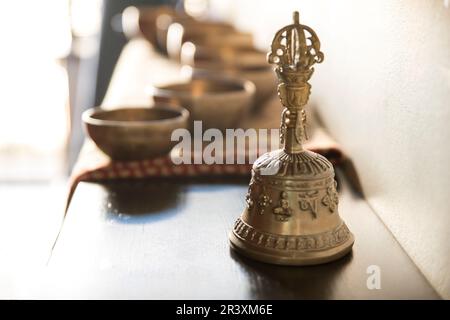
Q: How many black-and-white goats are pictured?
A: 0